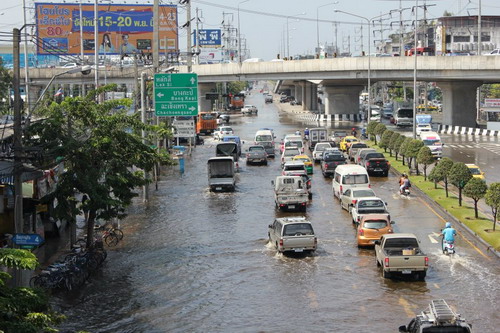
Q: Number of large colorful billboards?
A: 1